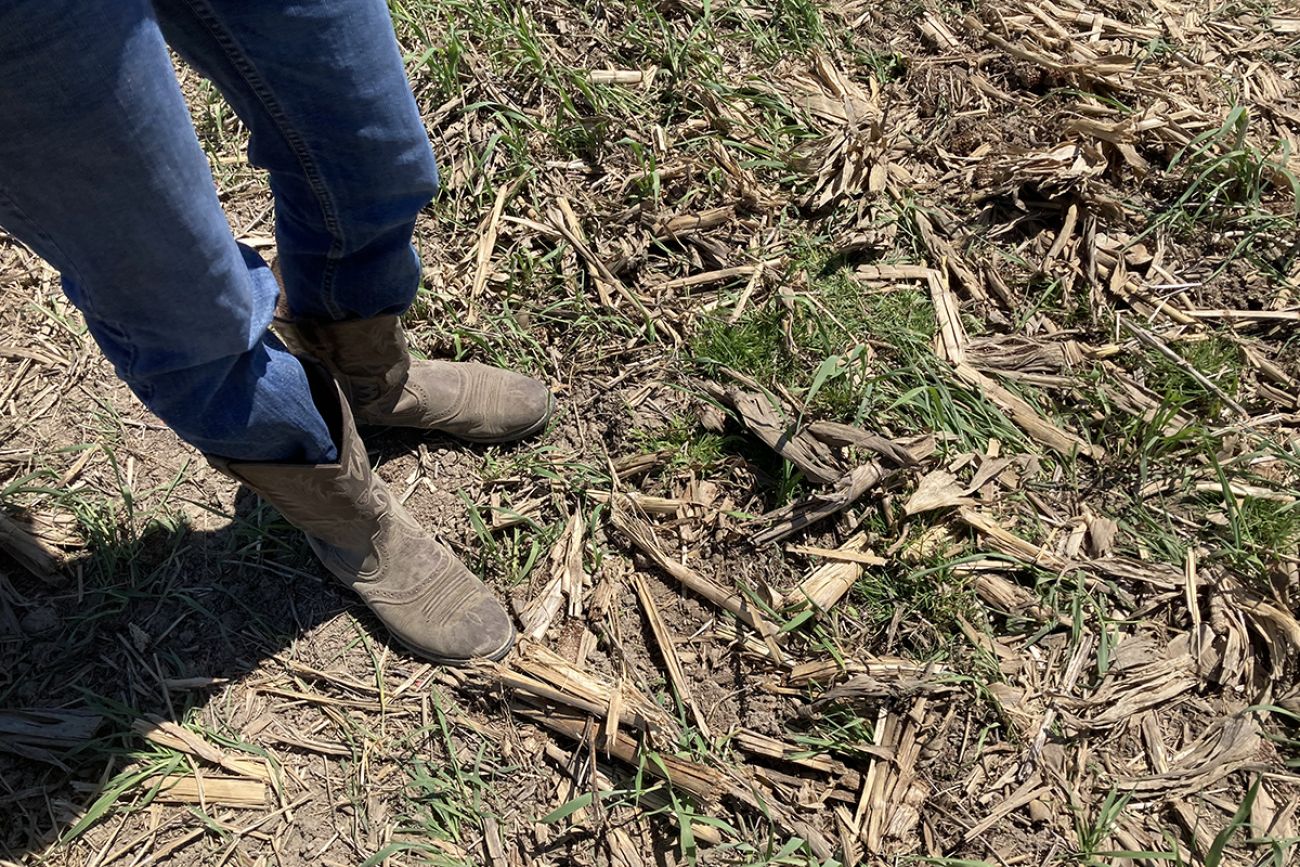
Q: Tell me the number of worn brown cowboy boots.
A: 2